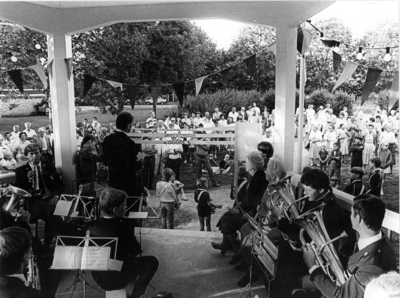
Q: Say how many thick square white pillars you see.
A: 2